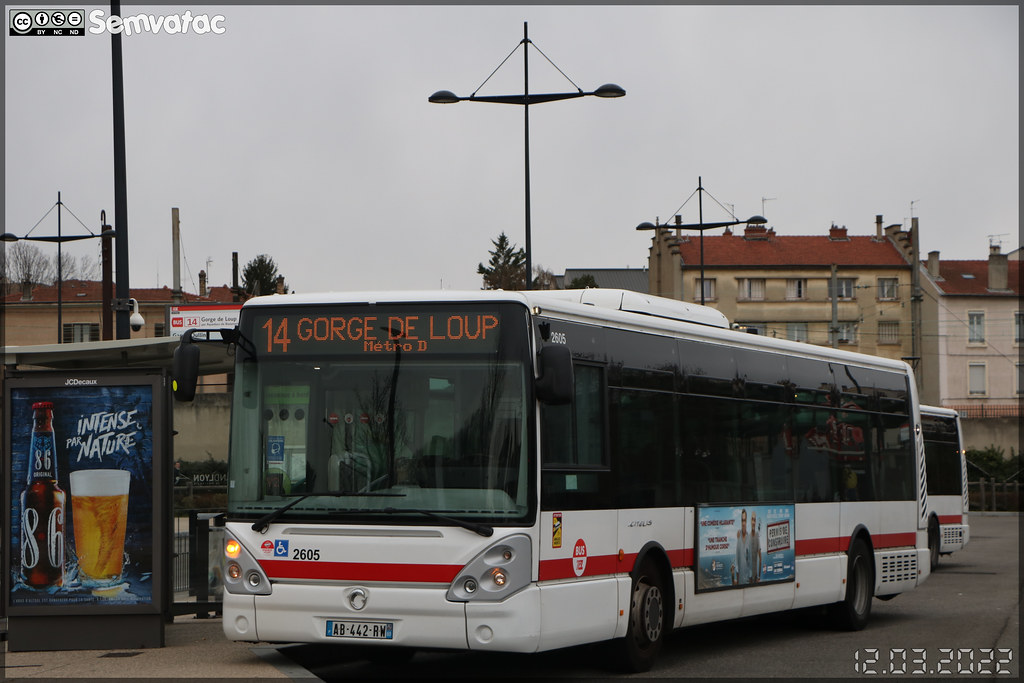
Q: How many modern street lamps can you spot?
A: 3